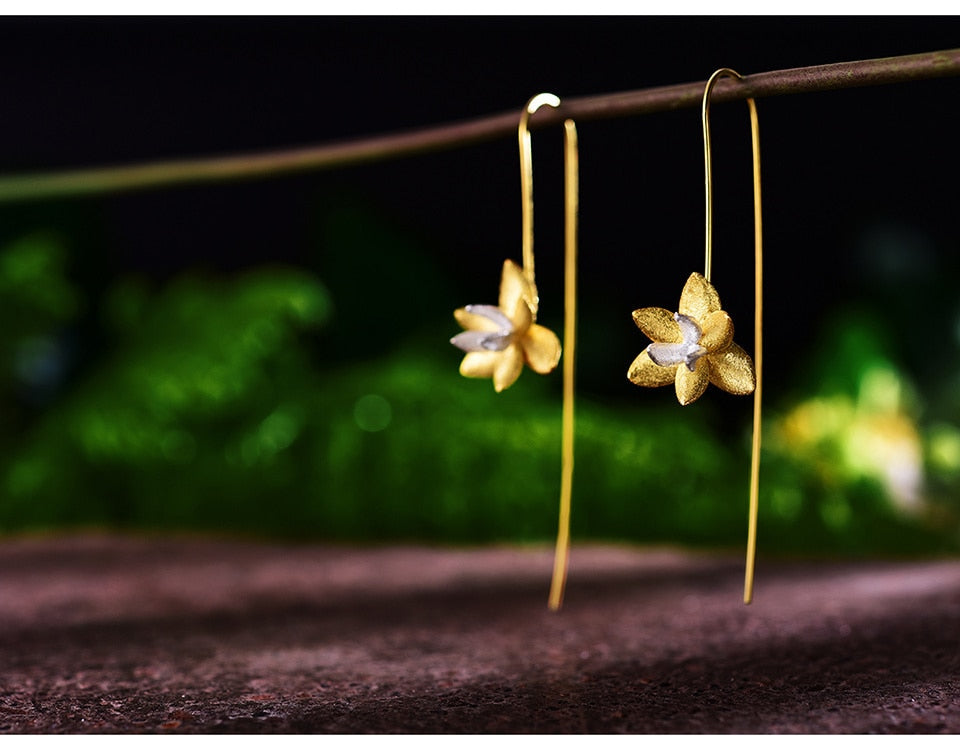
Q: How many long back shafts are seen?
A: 2